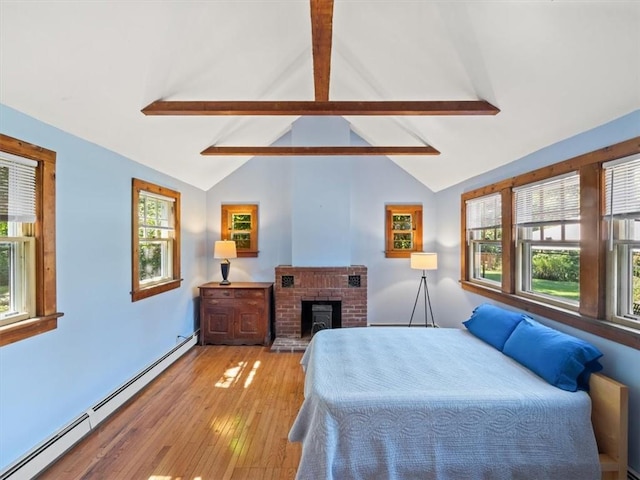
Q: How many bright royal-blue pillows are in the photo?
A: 2